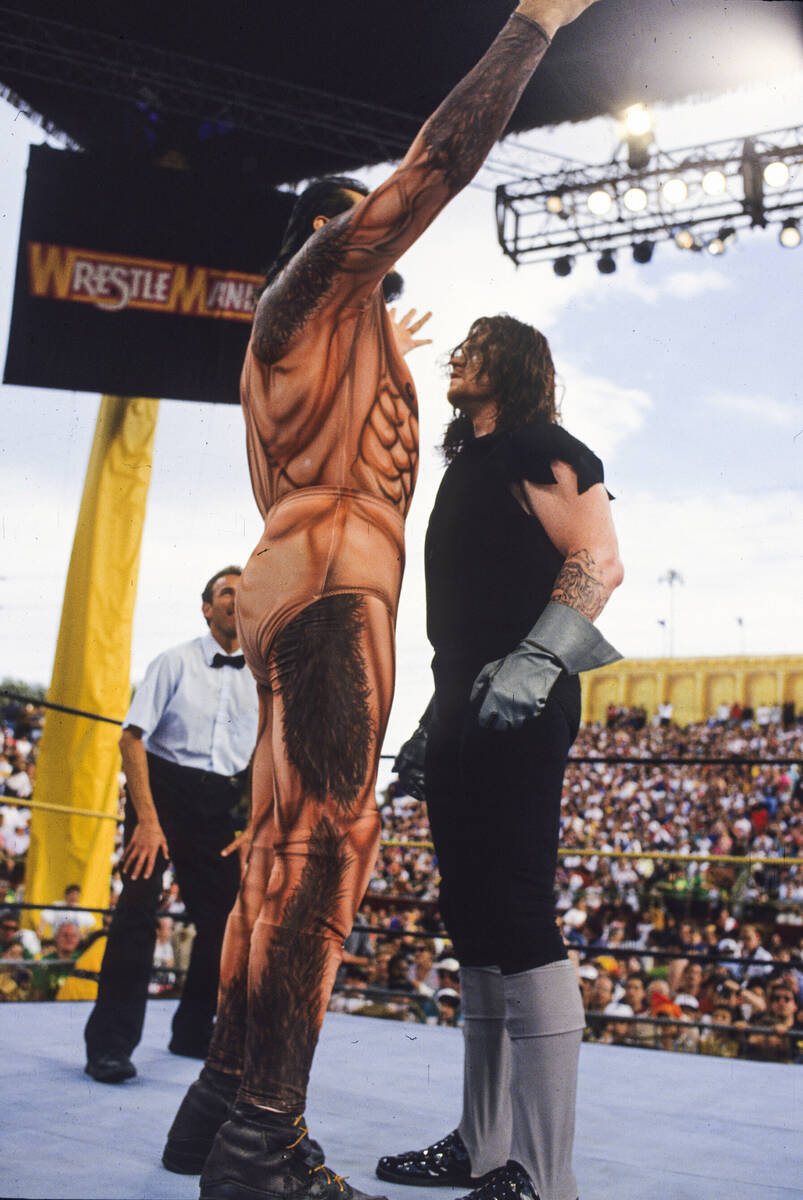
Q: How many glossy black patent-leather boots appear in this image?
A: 2